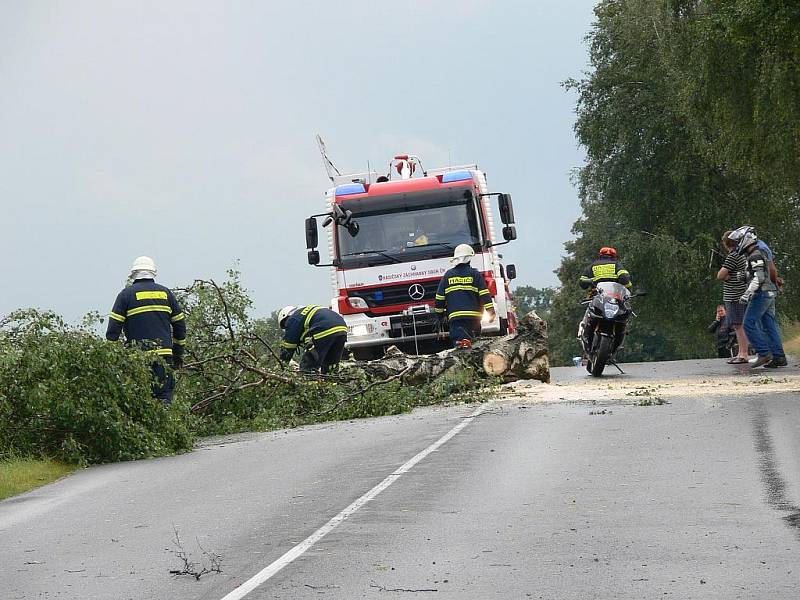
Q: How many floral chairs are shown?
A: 0